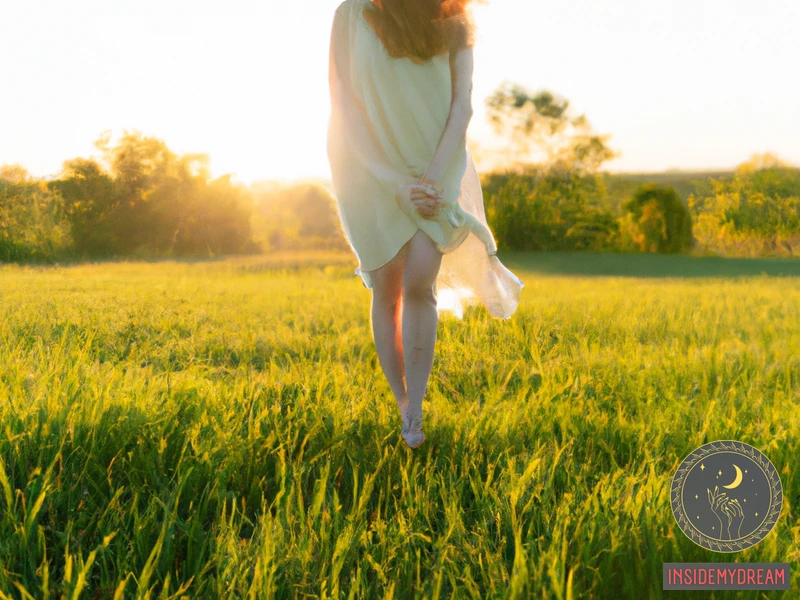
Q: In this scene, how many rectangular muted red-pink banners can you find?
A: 1